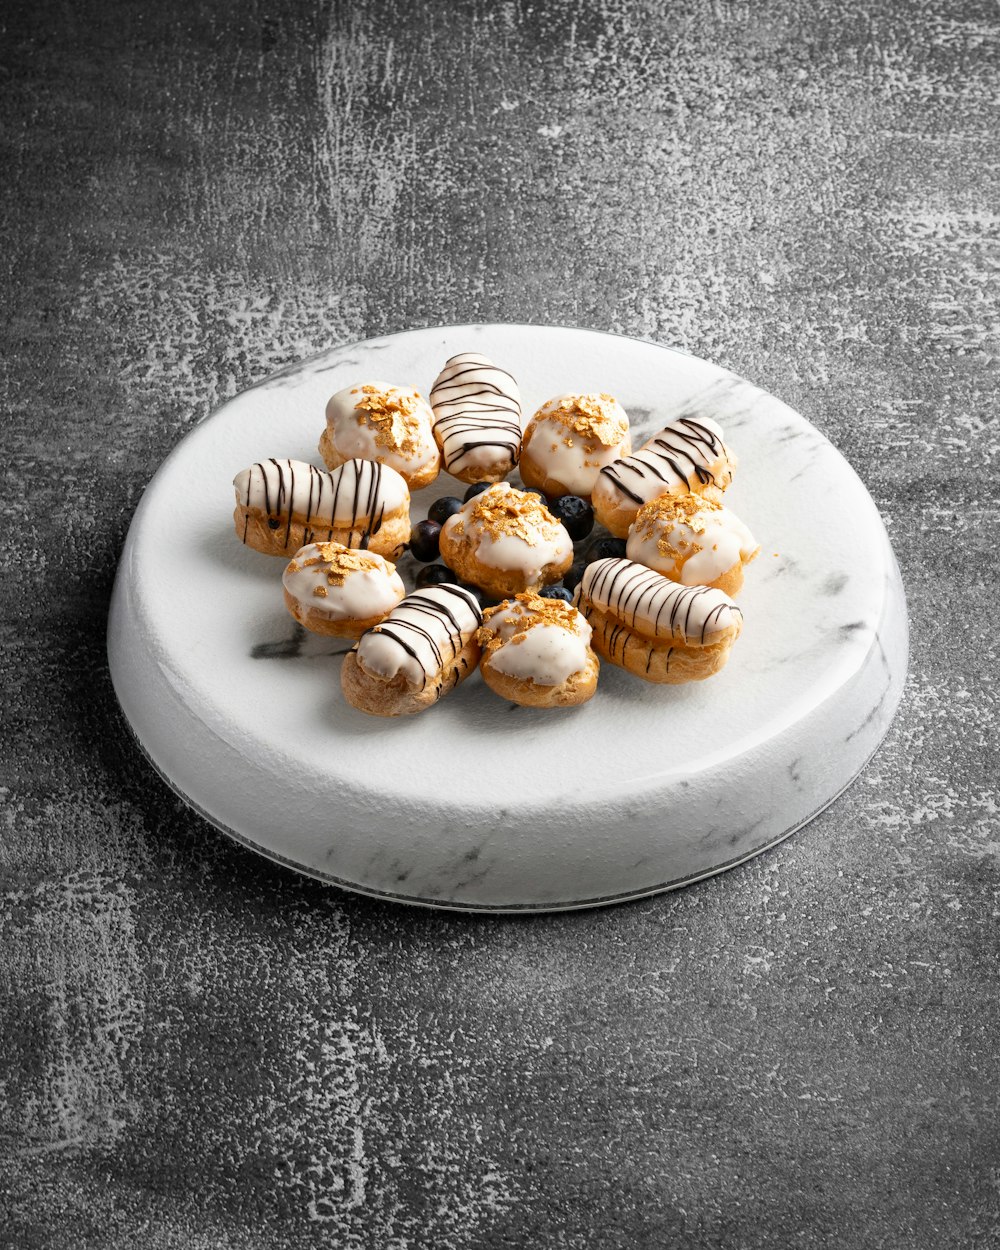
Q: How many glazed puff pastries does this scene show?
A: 11